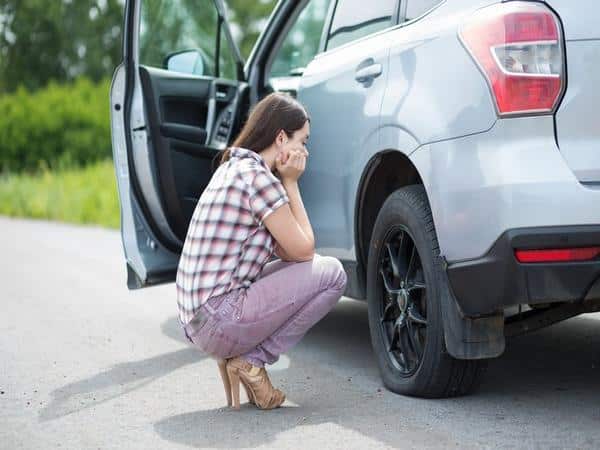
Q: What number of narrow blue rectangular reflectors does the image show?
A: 0